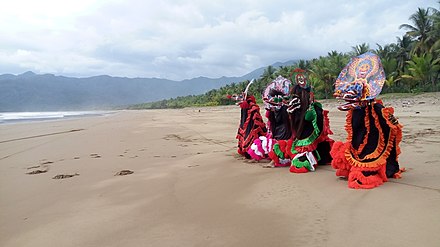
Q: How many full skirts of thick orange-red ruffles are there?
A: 1